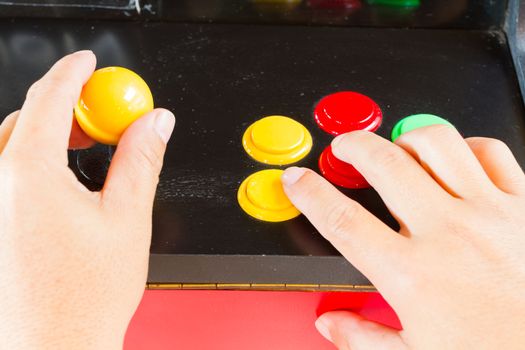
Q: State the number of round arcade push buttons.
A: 5